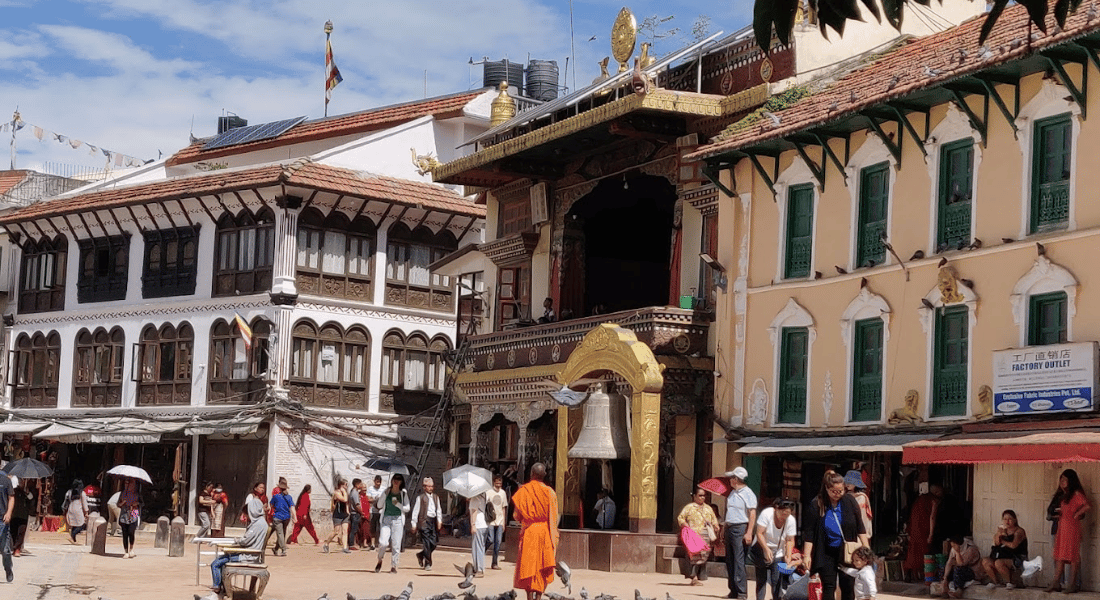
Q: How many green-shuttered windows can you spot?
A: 8